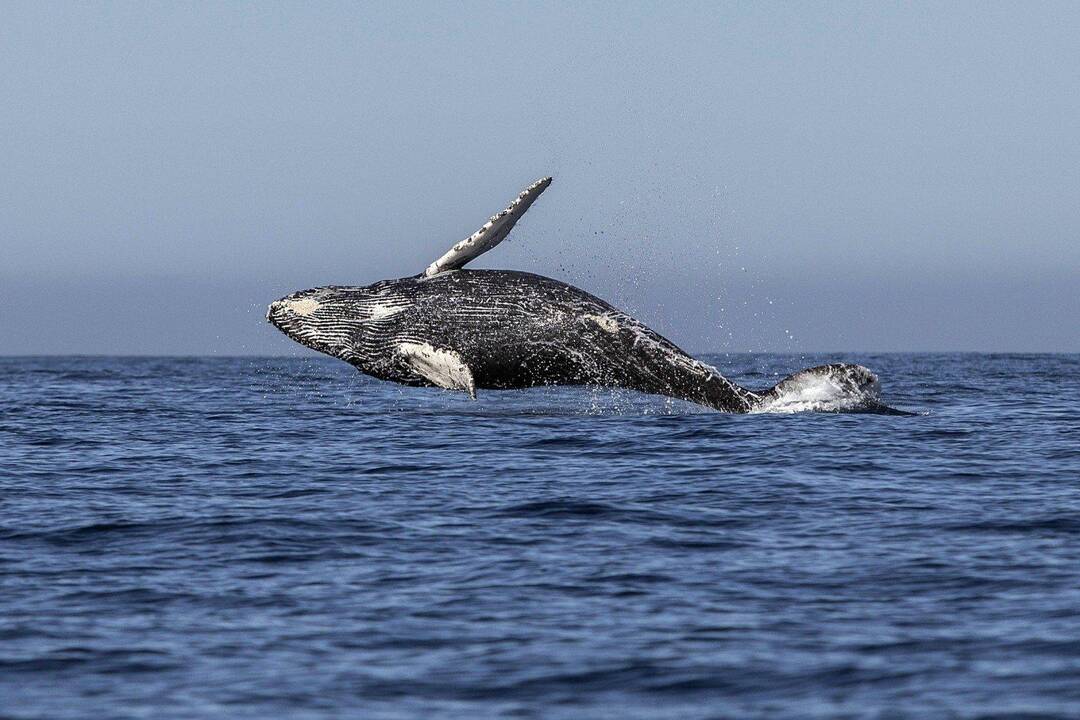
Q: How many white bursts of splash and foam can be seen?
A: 1